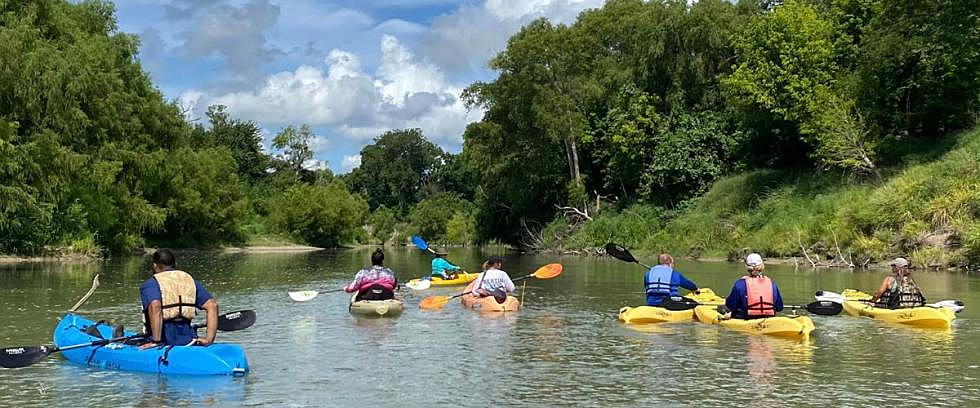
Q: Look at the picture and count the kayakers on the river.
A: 7